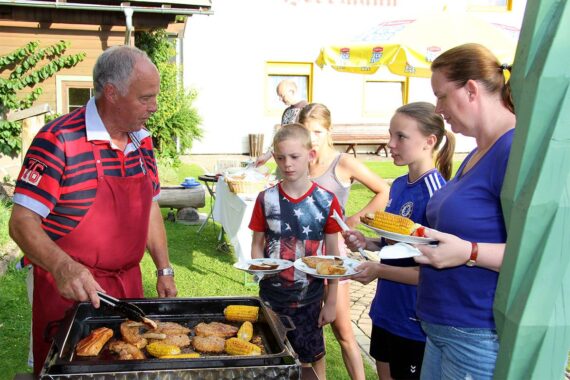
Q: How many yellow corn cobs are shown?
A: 6